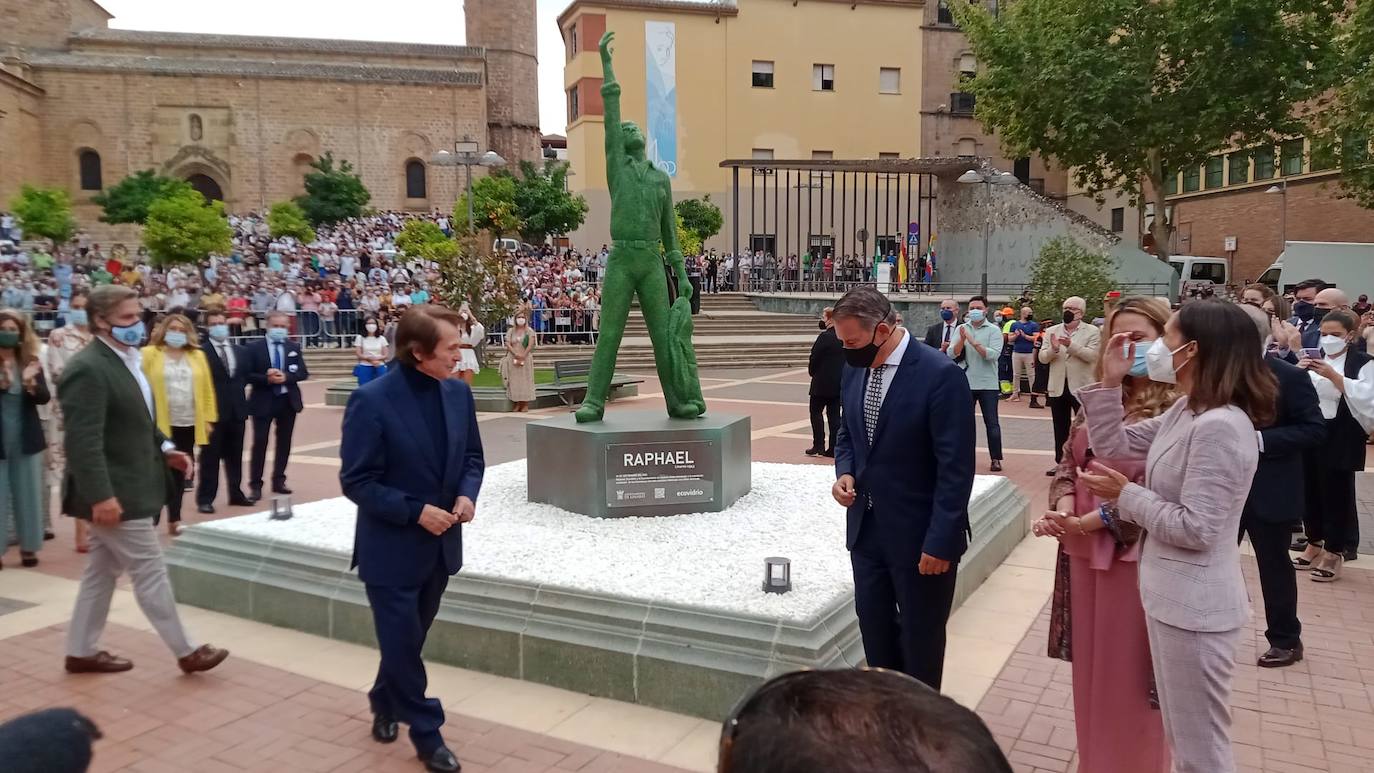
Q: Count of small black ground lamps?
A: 2